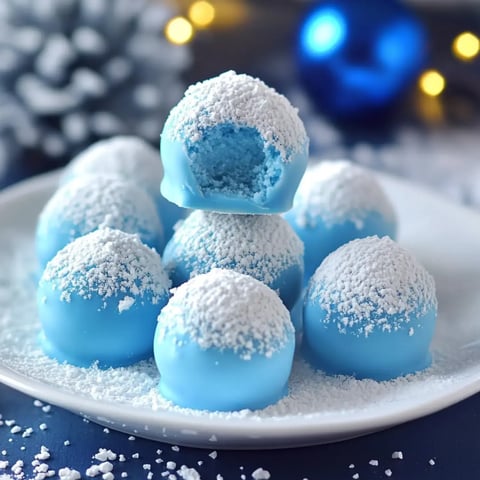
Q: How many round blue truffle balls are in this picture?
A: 8